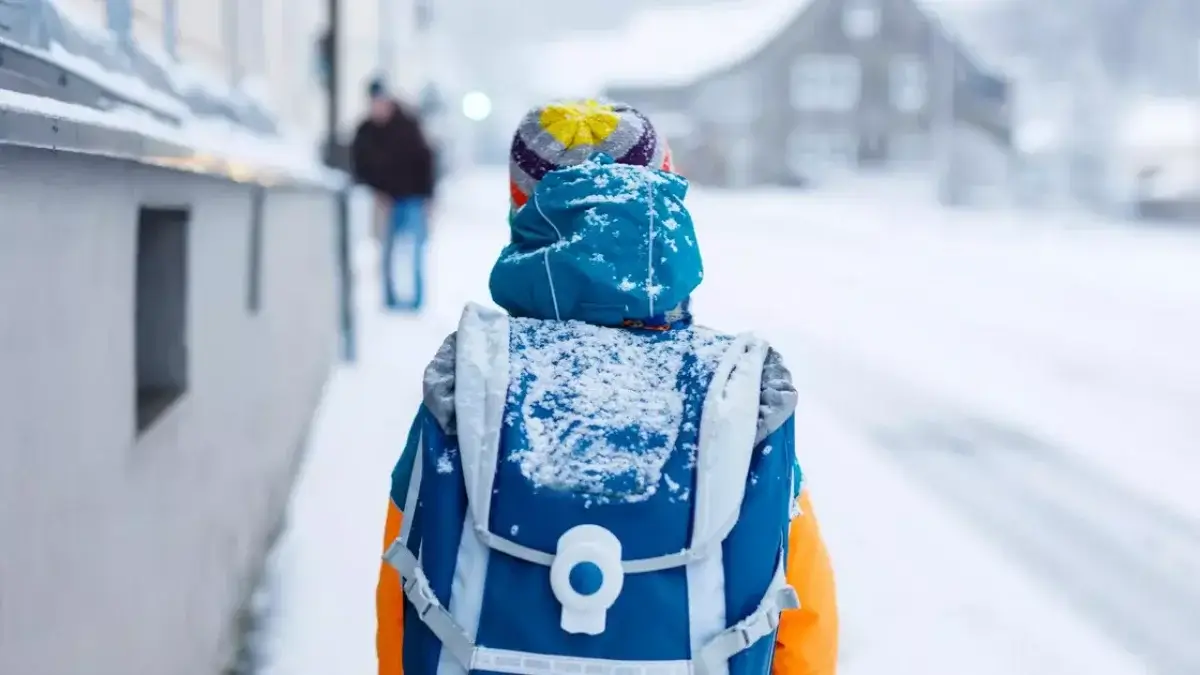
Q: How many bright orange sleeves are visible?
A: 2